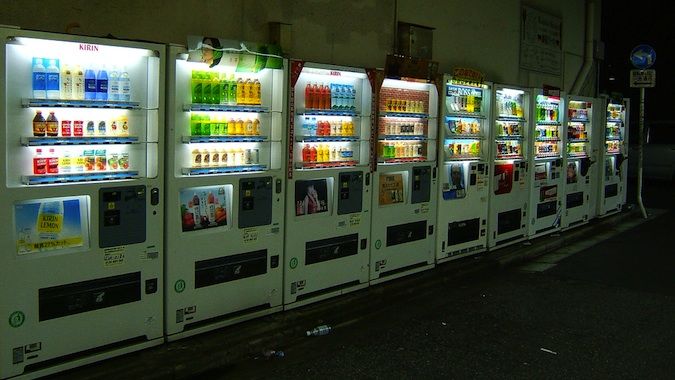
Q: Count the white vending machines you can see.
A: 9